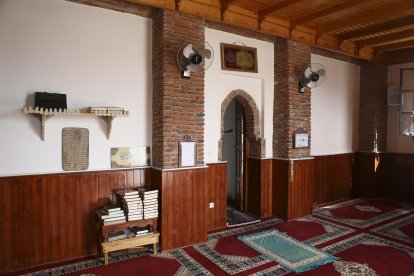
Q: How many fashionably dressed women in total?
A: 0